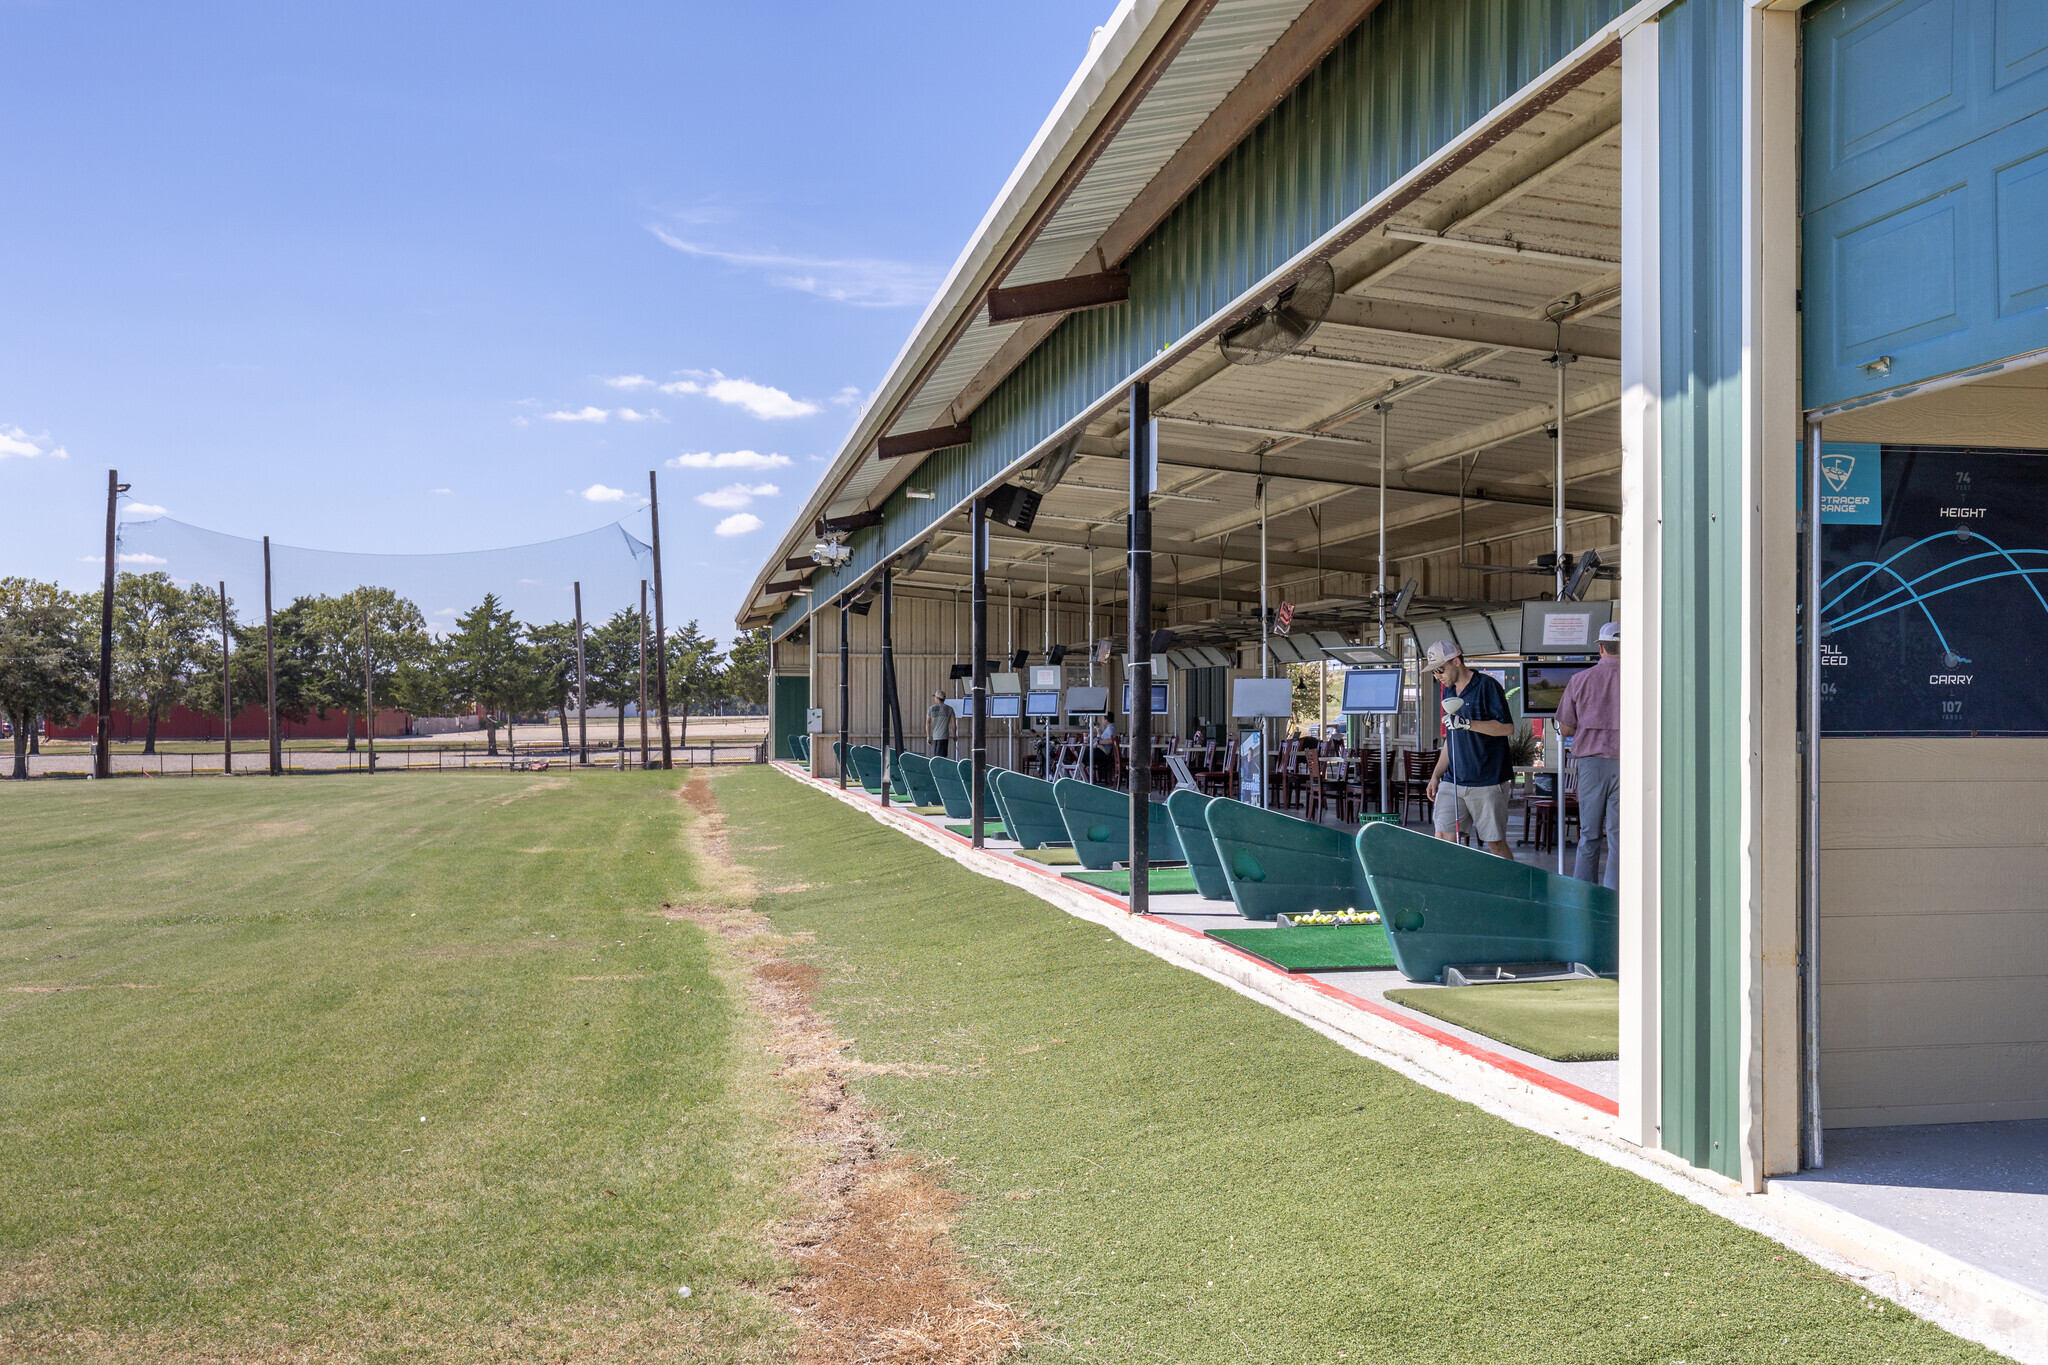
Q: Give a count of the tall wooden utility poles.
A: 7